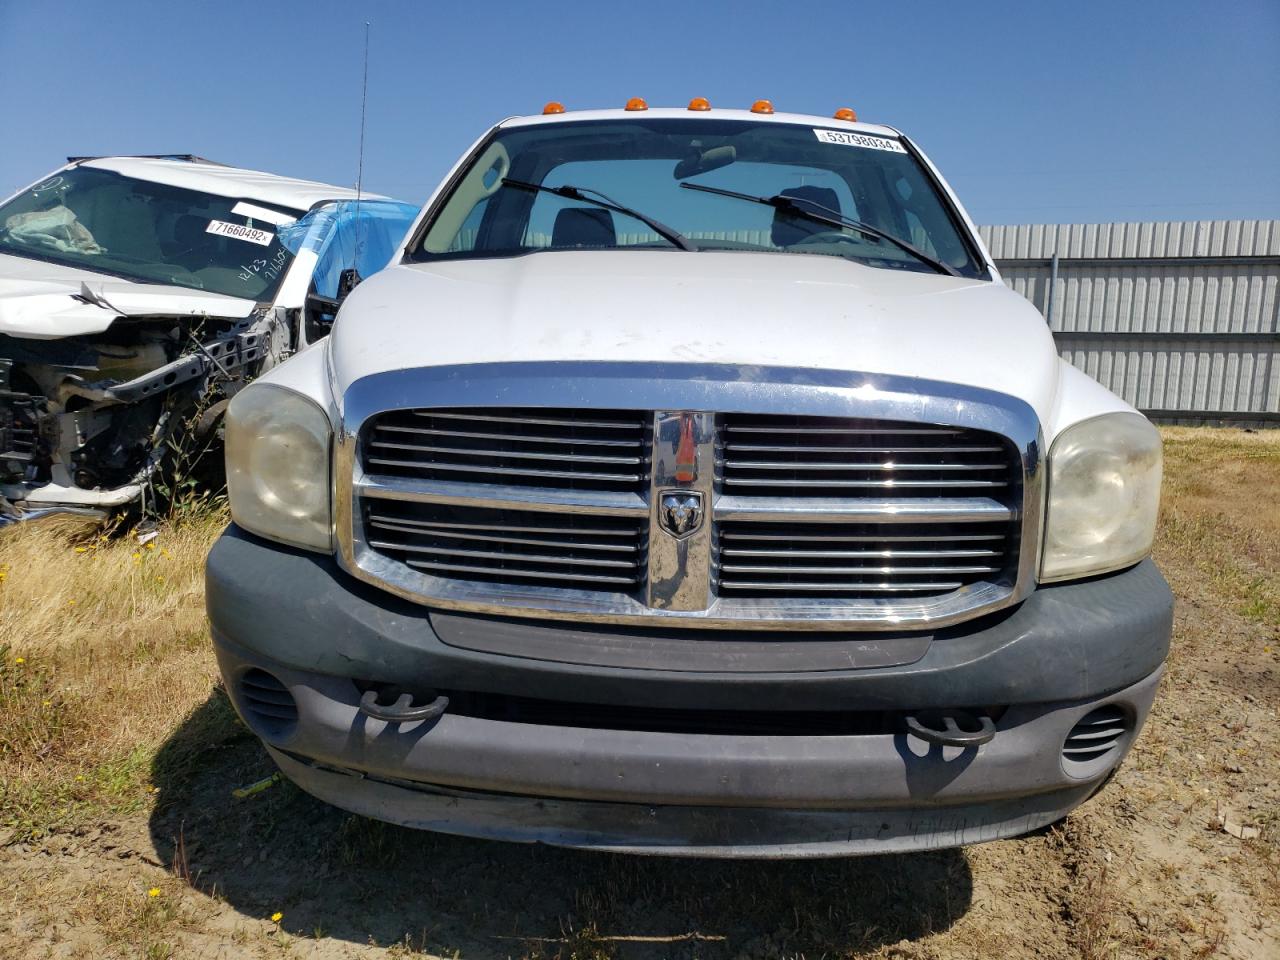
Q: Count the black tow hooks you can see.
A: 2